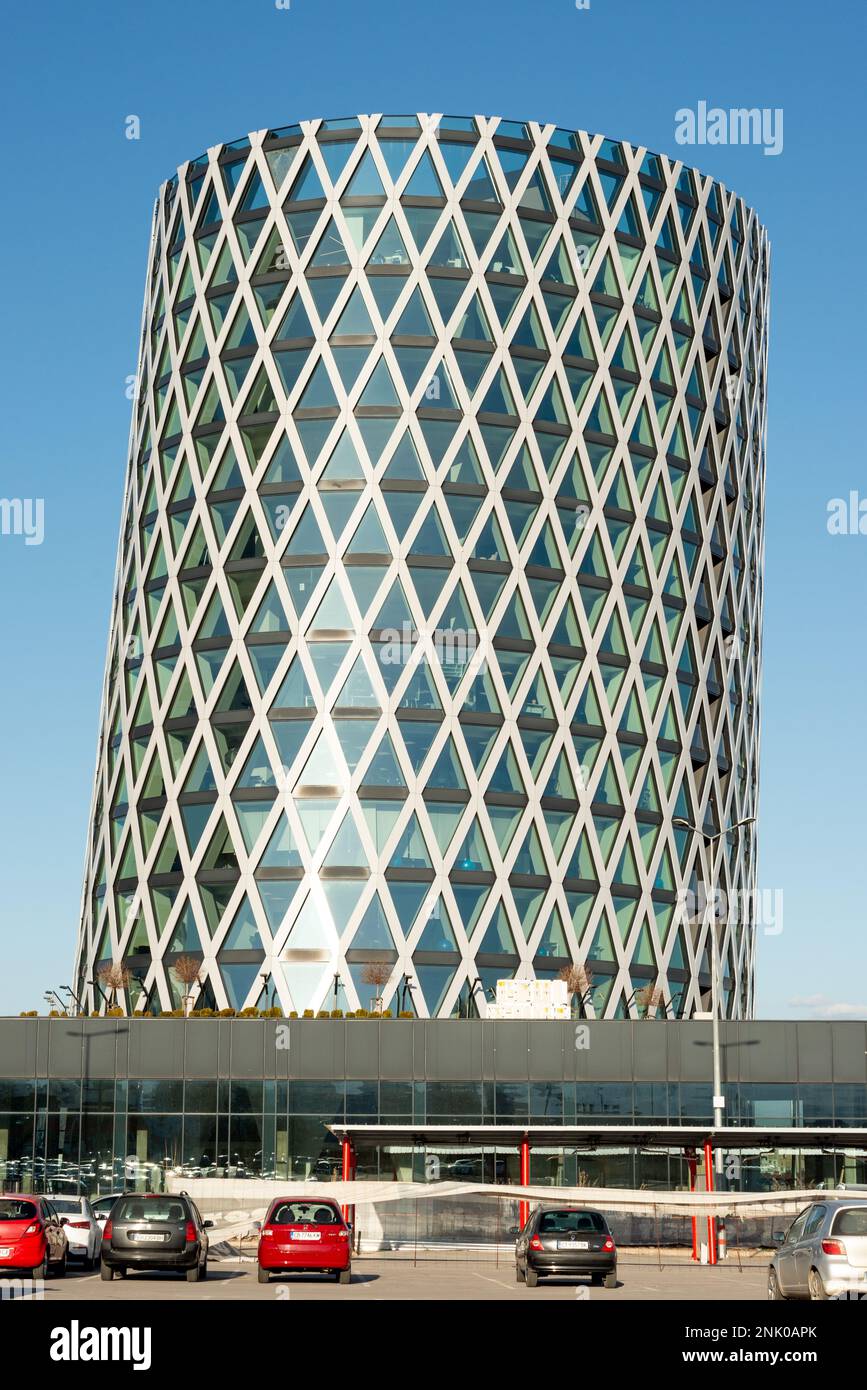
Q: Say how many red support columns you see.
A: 4